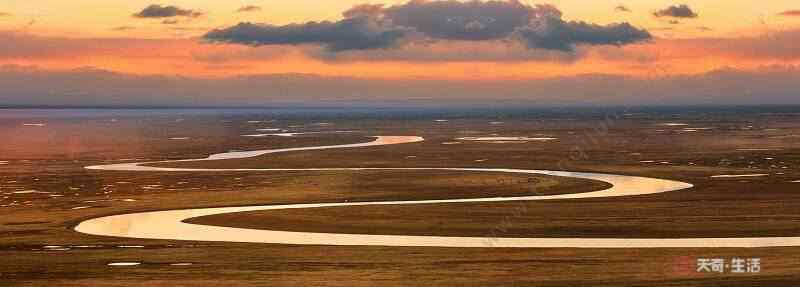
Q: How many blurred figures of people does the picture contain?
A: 0